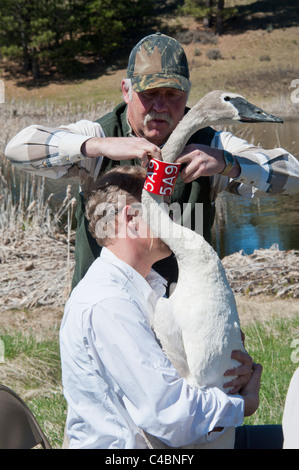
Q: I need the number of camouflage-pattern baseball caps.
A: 1